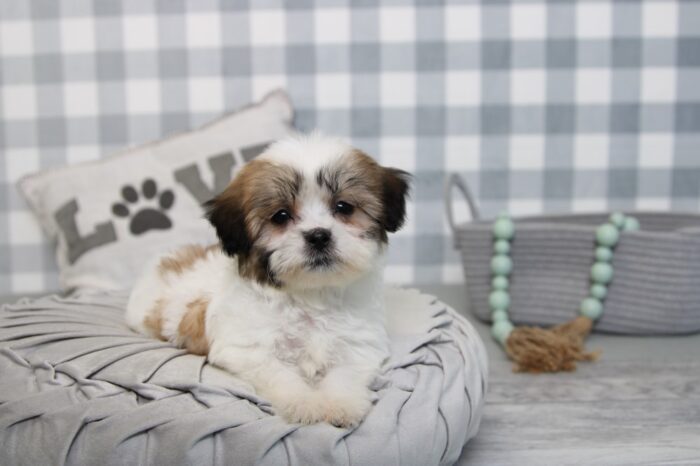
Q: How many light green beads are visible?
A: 15